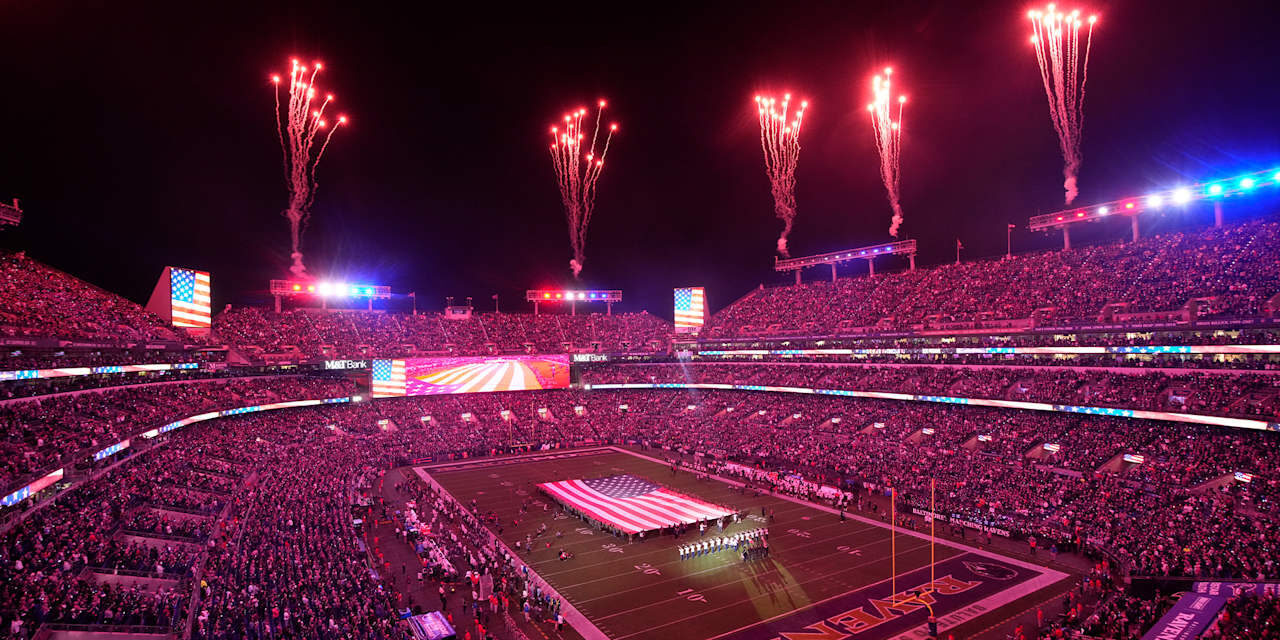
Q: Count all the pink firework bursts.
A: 5